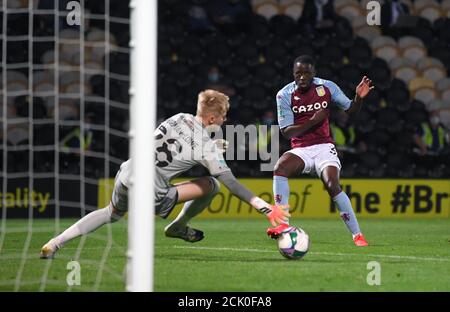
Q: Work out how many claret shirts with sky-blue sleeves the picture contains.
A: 1